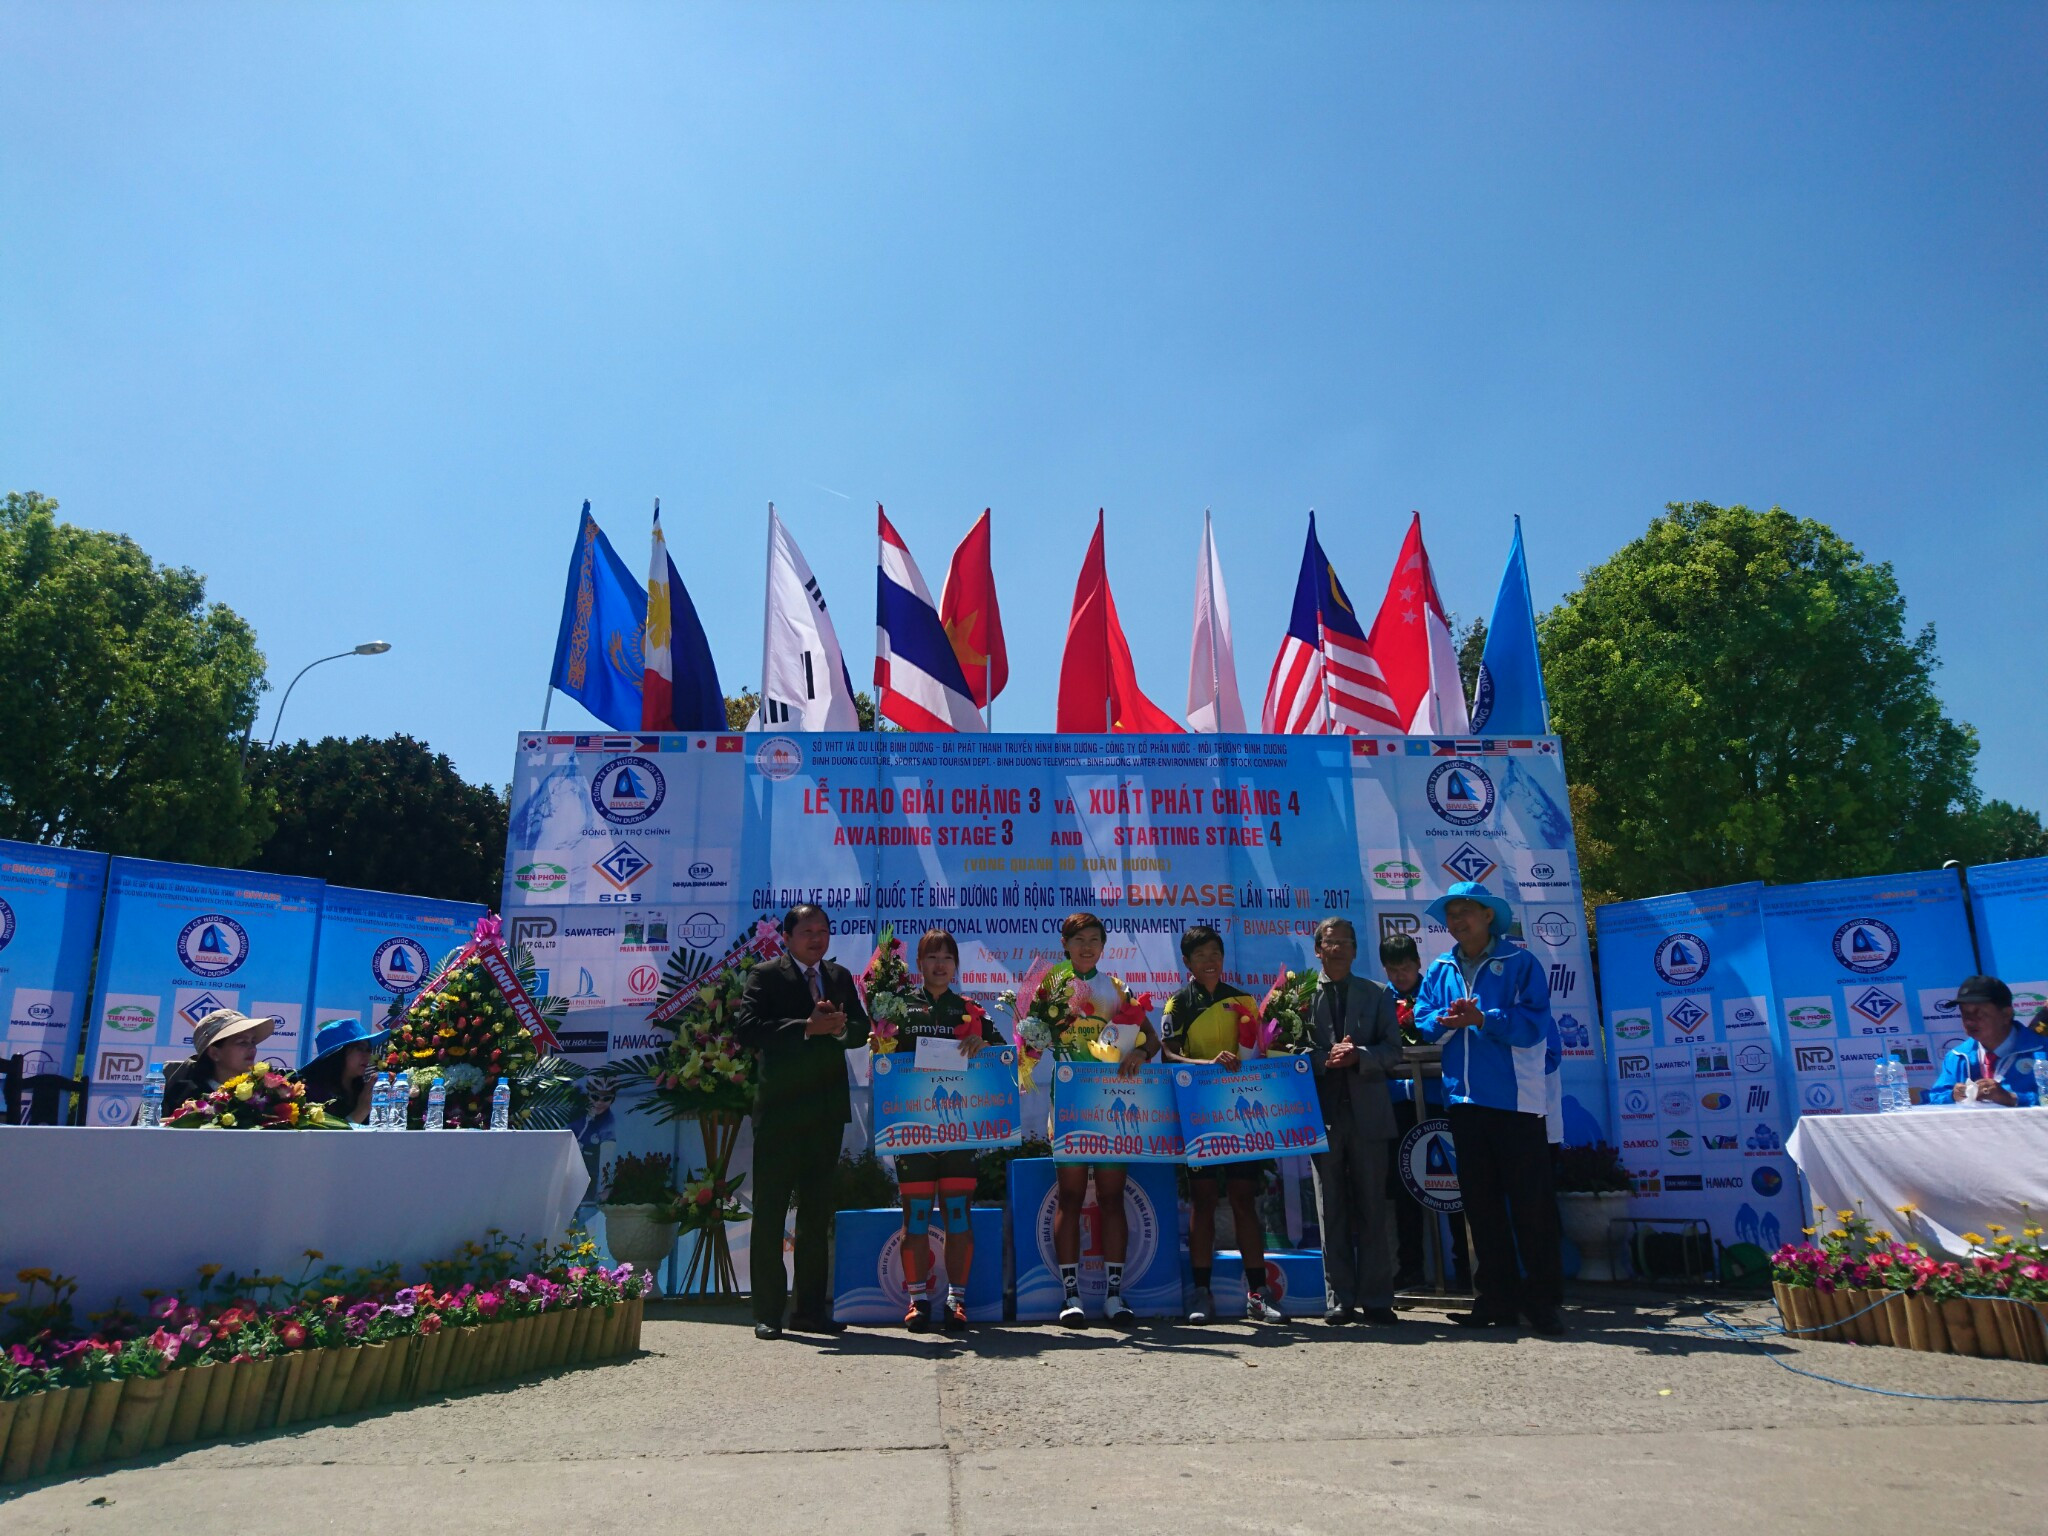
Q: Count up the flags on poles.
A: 10